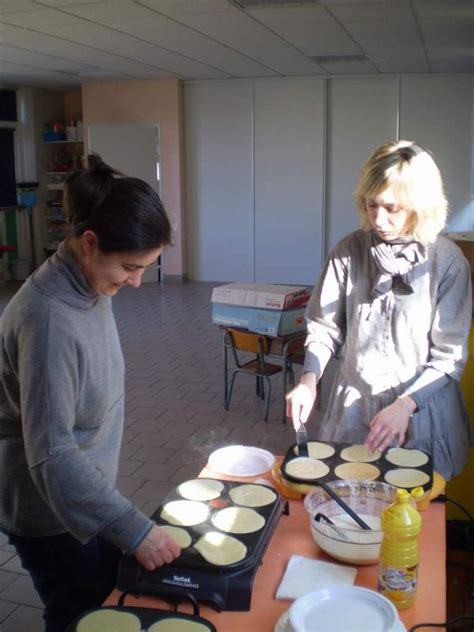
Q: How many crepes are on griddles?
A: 14